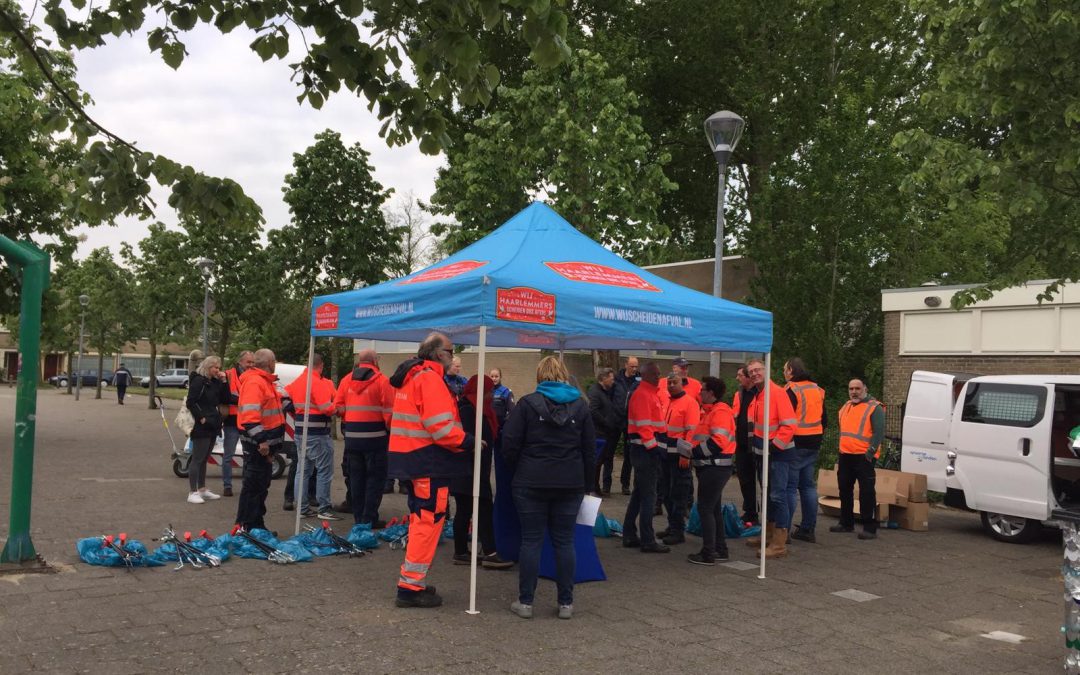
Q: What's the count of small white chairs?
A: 0